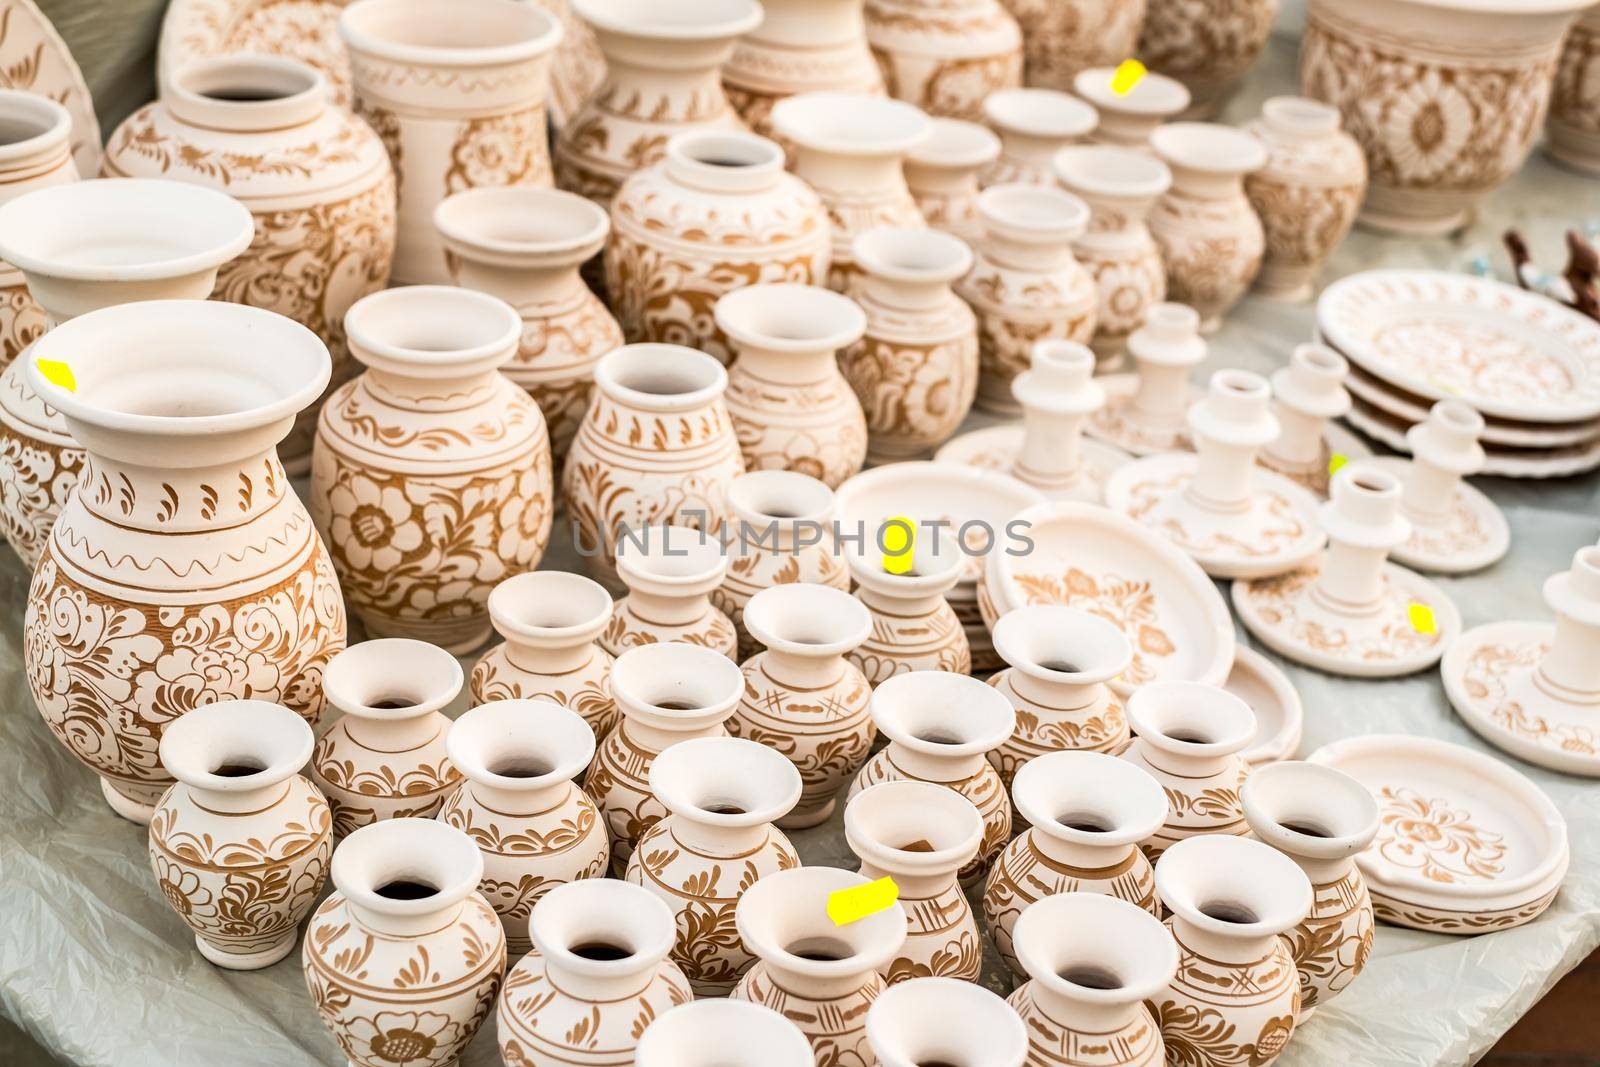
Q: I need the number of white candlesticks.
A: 7